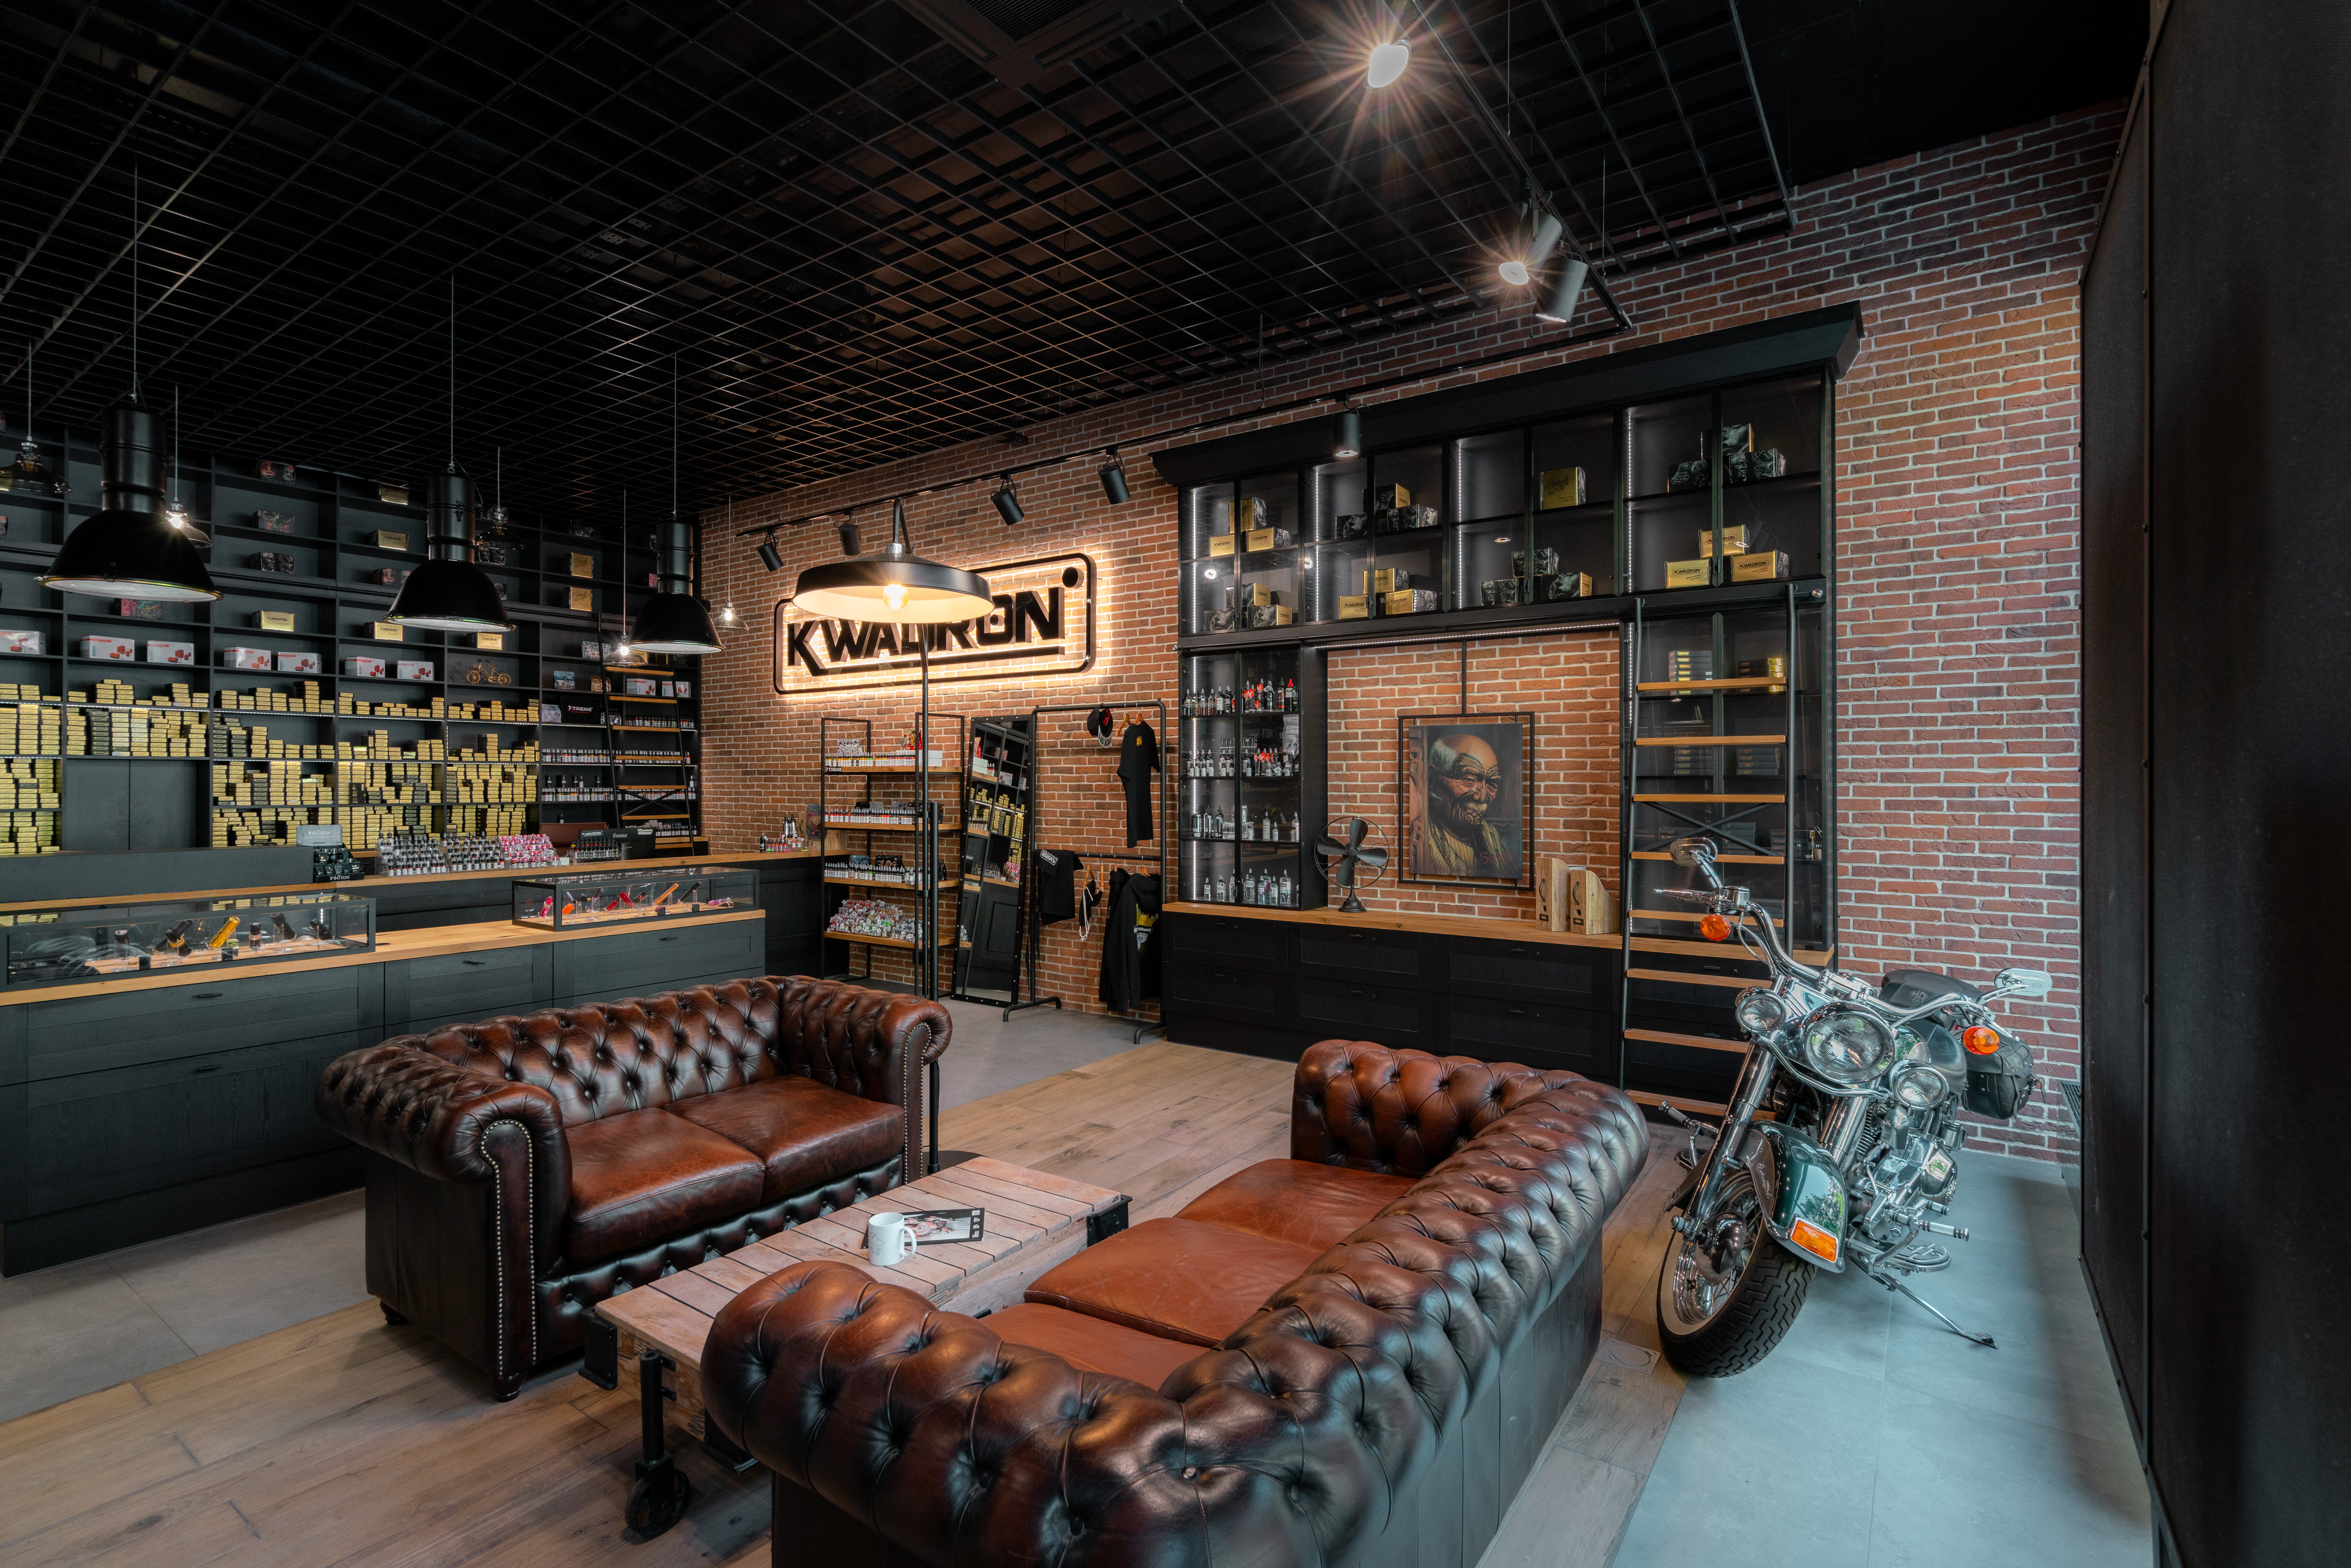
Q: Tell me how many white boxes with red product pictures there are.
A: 9